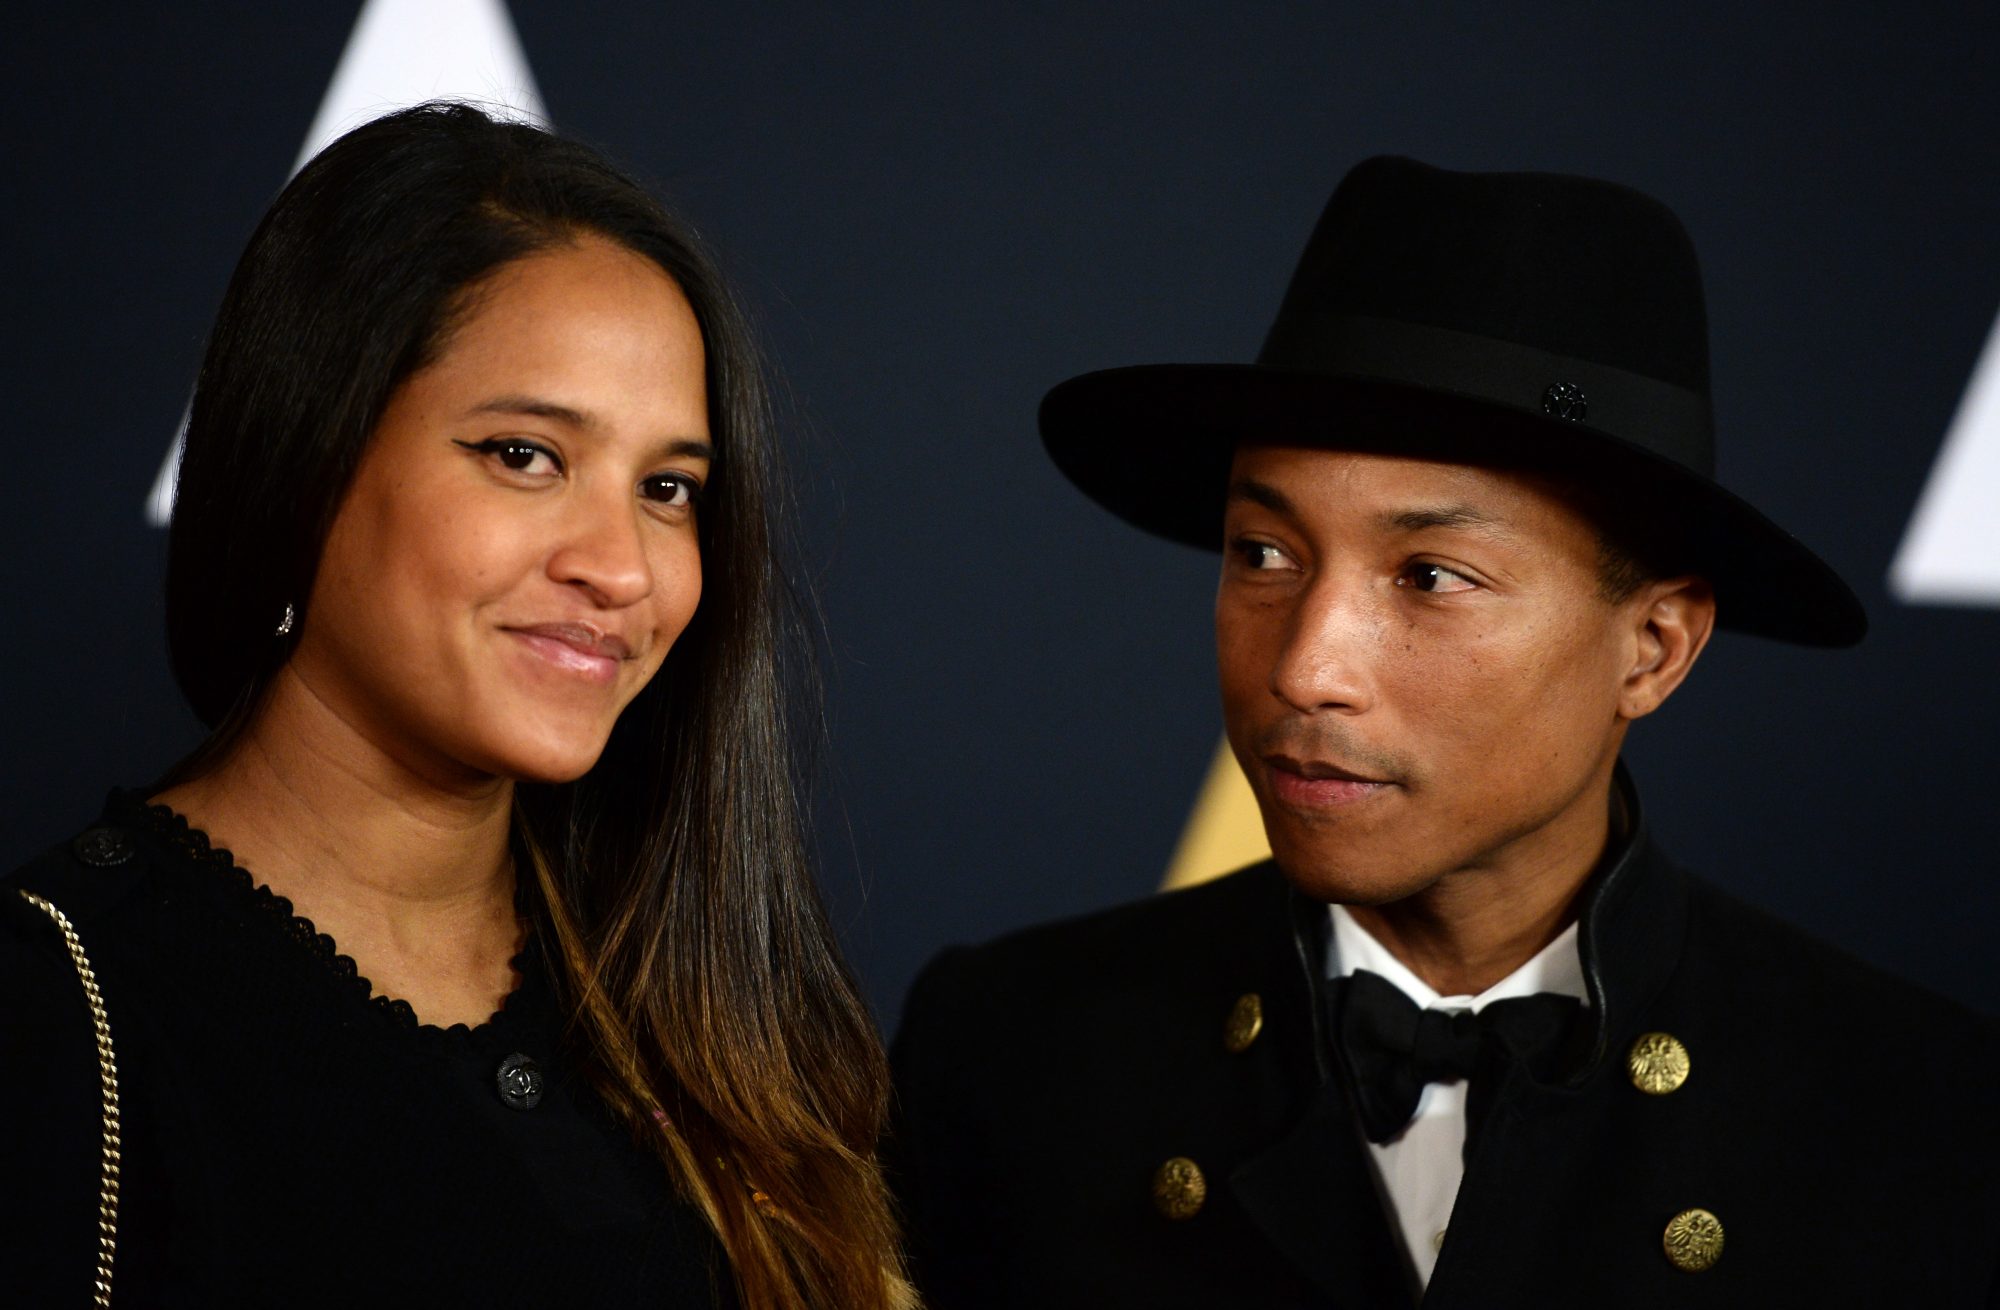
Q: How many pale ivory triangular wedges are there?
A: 2